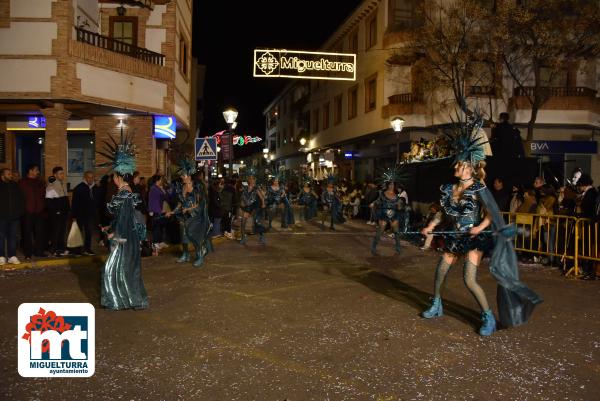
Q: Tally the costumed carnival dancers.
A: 8